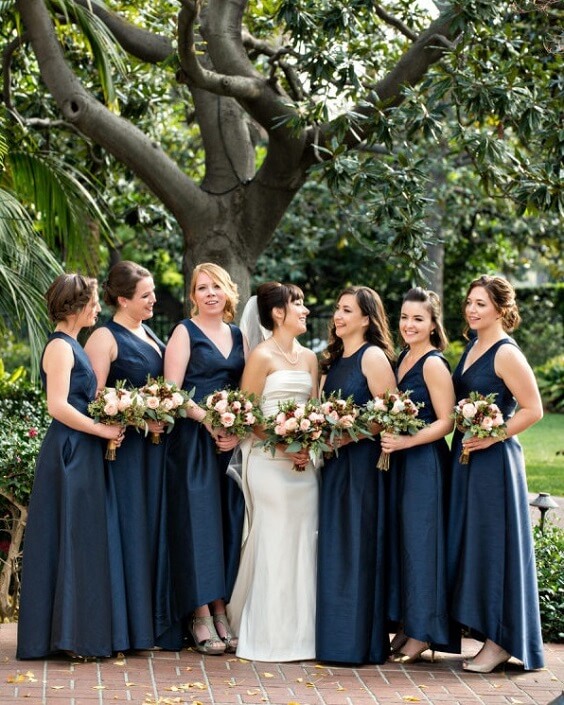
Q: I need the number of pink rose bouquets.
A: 7